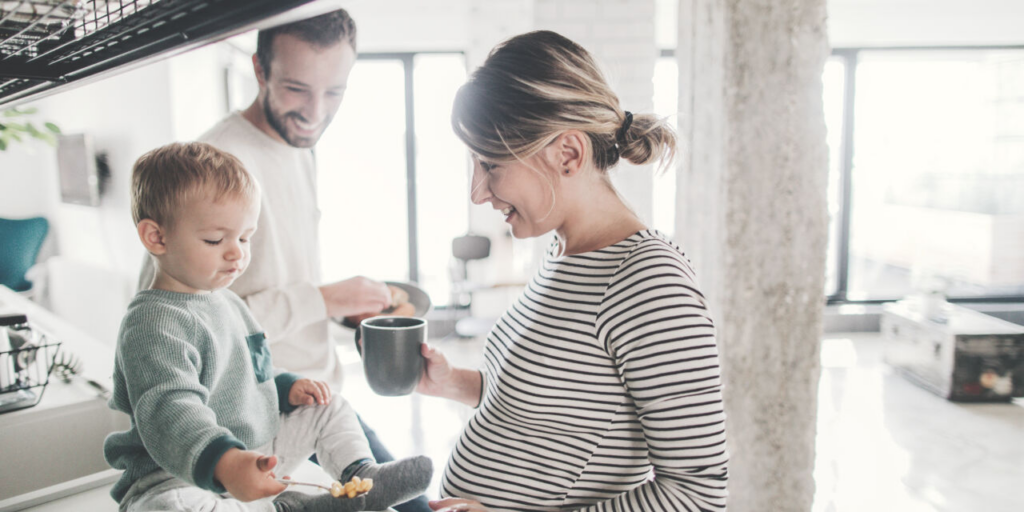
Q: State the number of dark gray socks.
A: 2